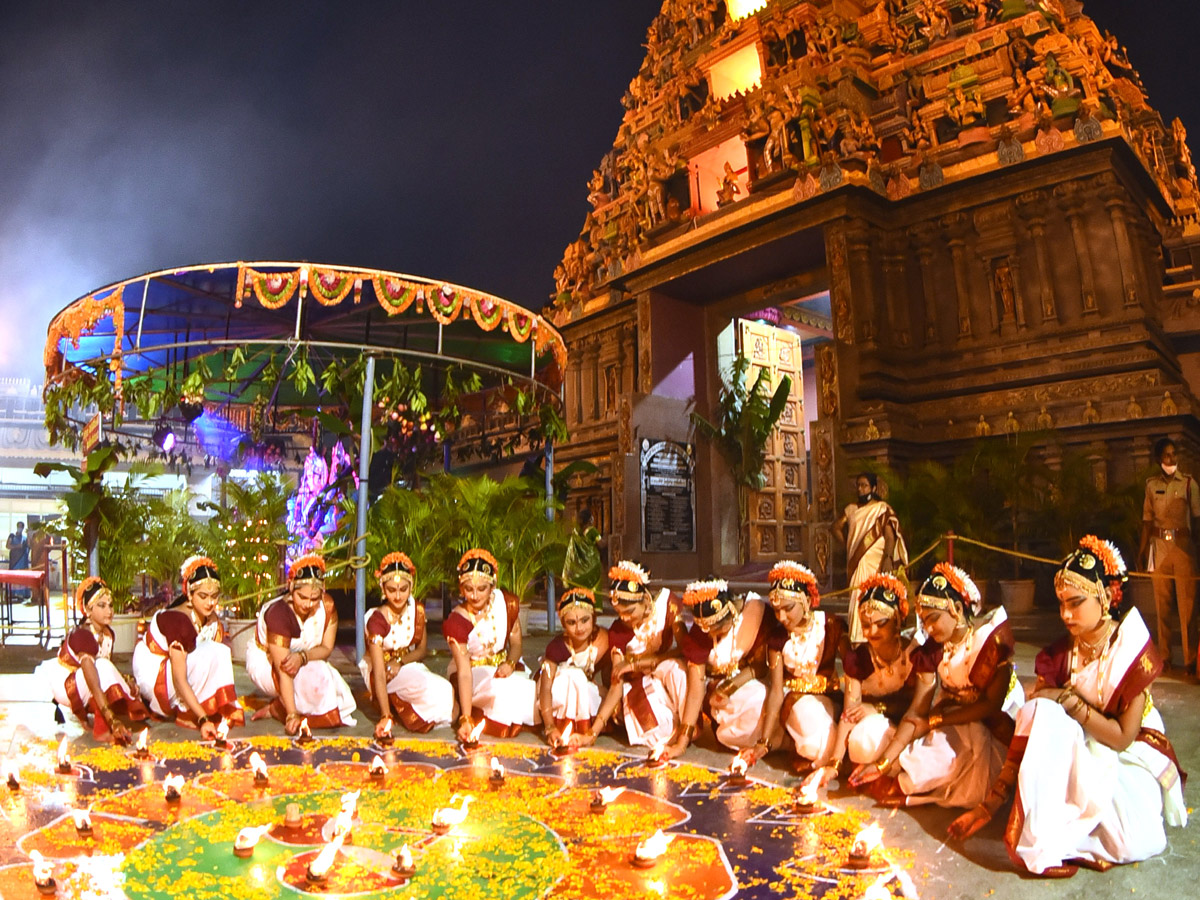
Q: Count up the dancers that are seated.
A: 12